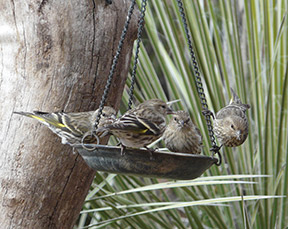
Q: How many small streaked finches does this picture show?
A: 4